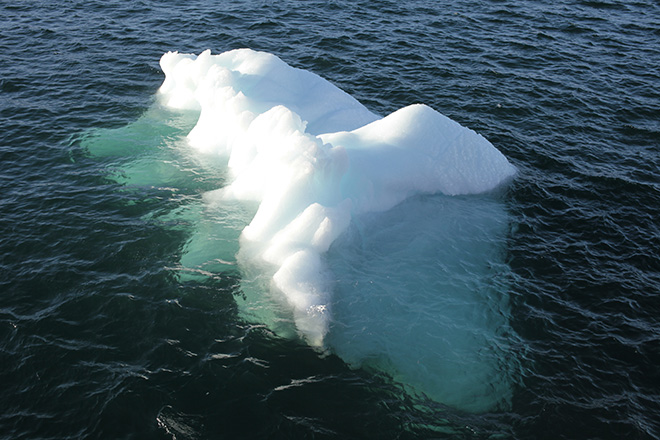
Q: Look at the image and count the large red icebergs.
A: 0